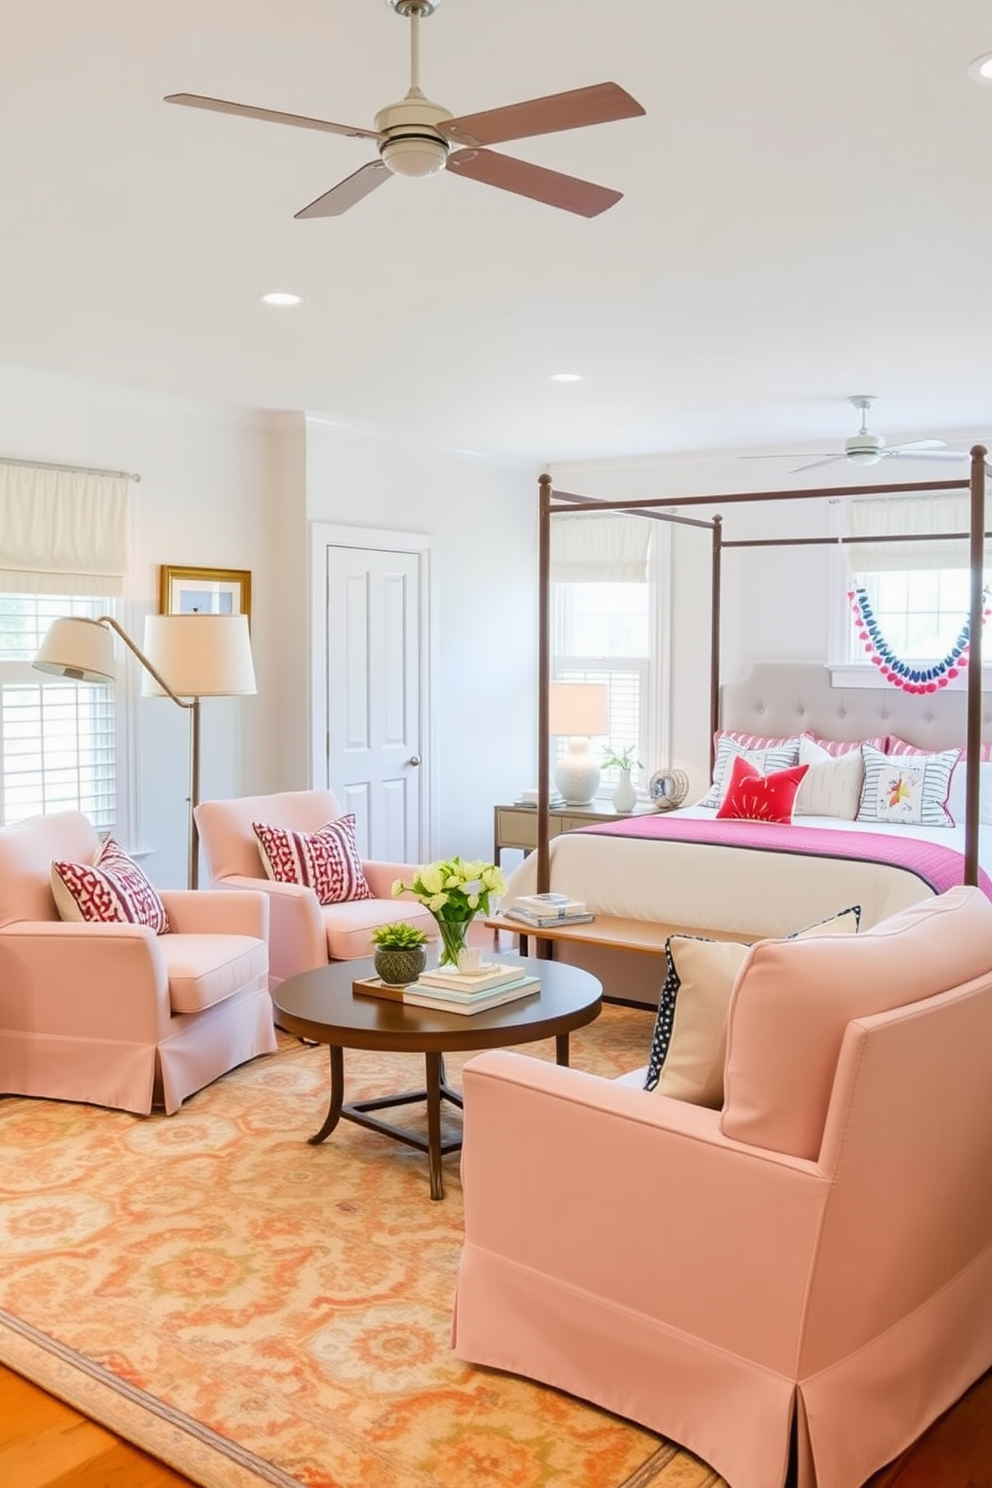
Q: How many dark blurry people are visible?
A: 0